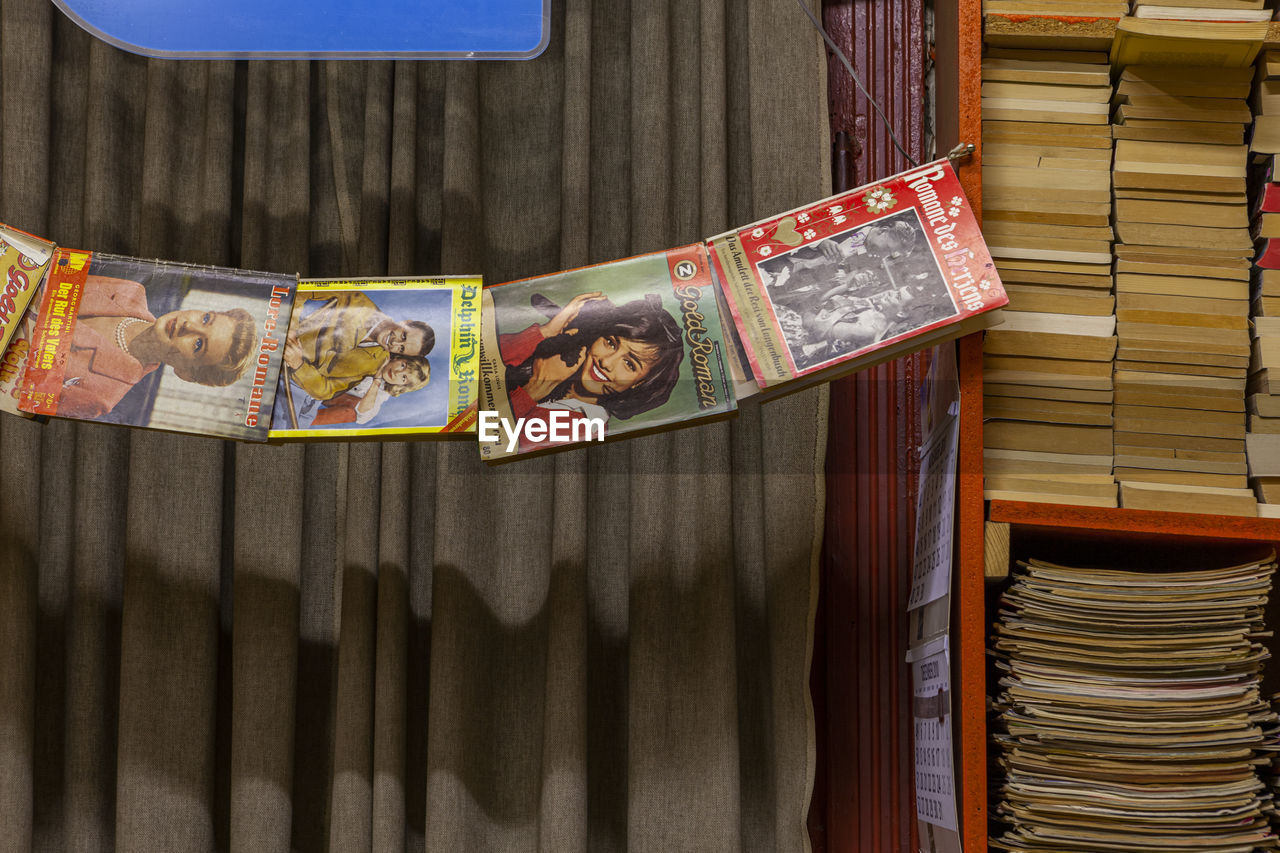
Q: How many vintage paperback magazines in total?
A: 5